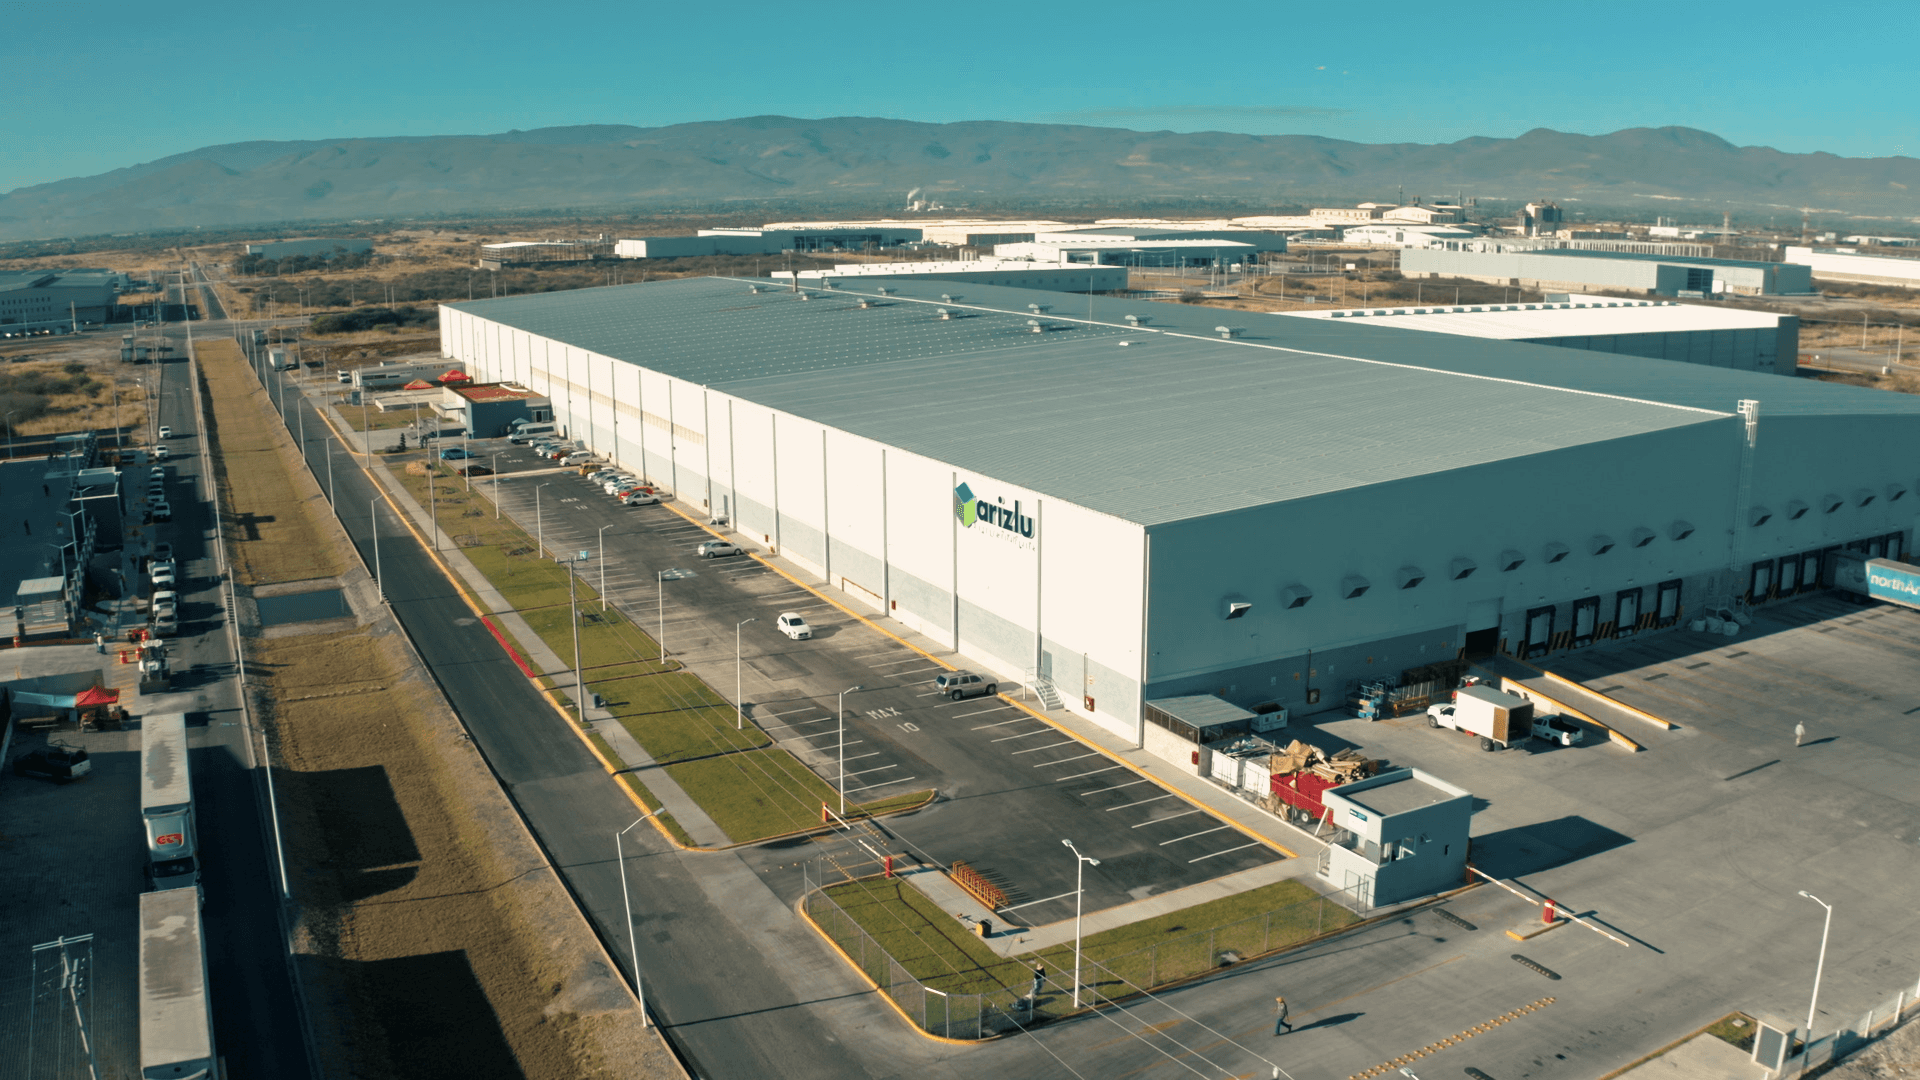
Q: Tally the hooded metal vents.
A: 15